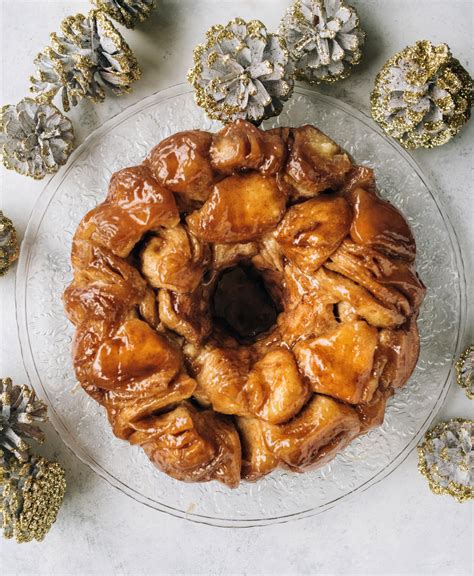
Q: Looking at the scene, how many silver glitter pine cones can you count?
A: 11